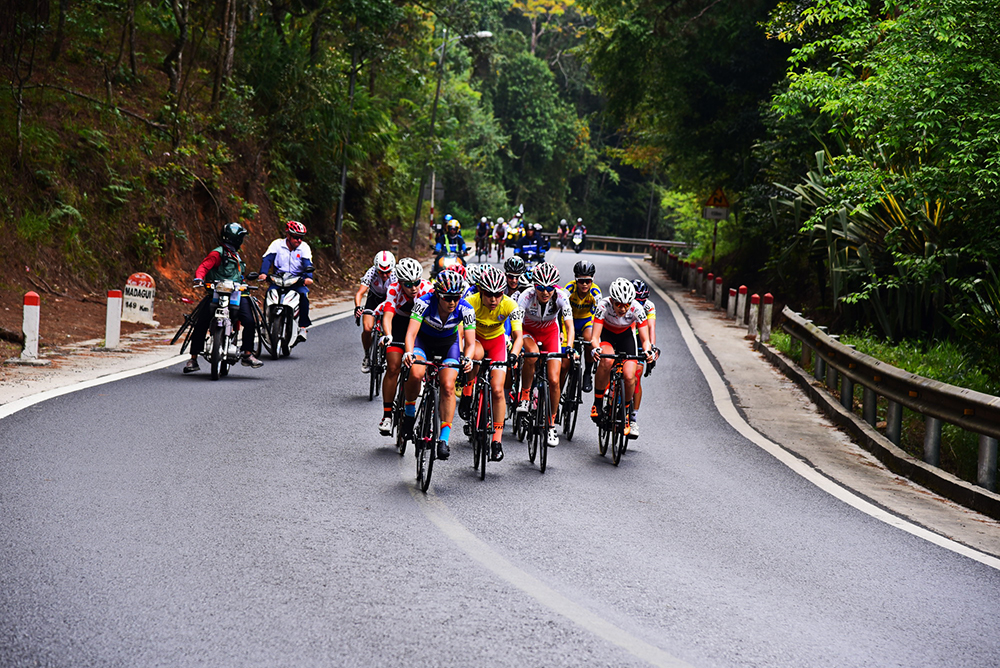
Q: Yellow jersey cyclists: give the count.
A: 2